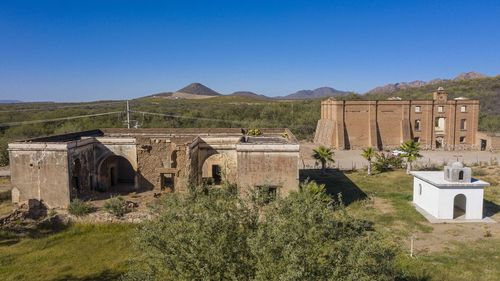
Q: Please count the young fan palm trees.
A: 3